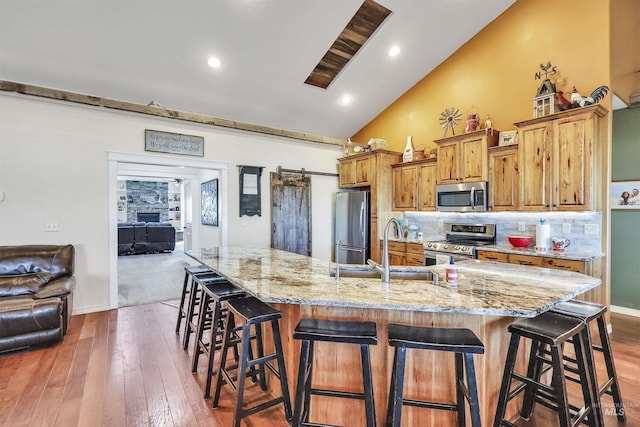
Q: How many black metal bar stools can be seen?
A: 8